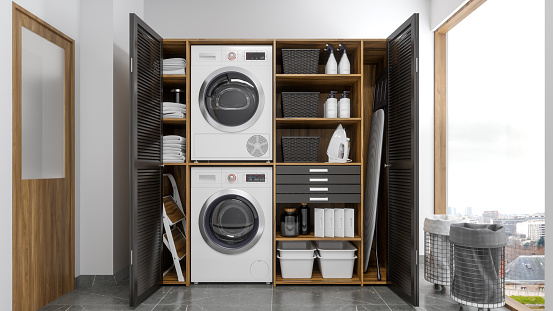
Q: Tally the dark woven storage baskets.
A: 3